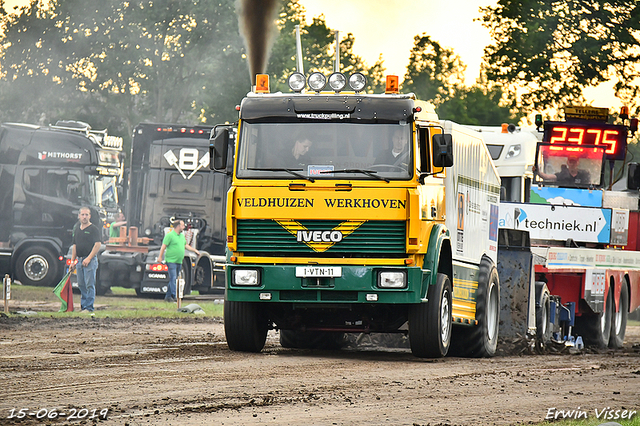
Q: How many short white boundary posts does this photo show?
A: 2